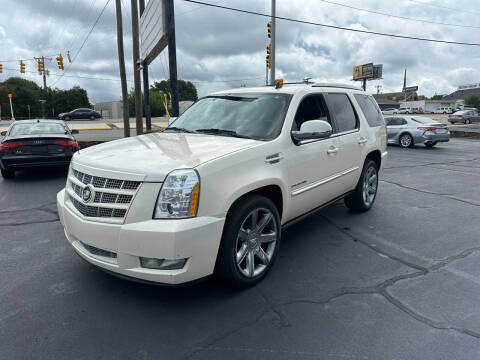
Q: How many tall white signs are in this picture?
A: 1